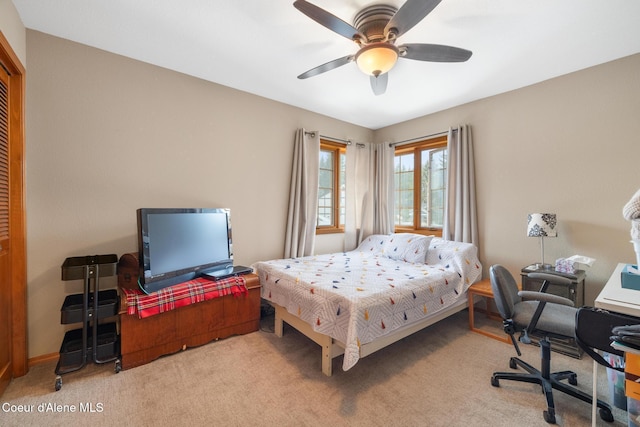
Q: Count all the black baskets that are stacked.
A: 3